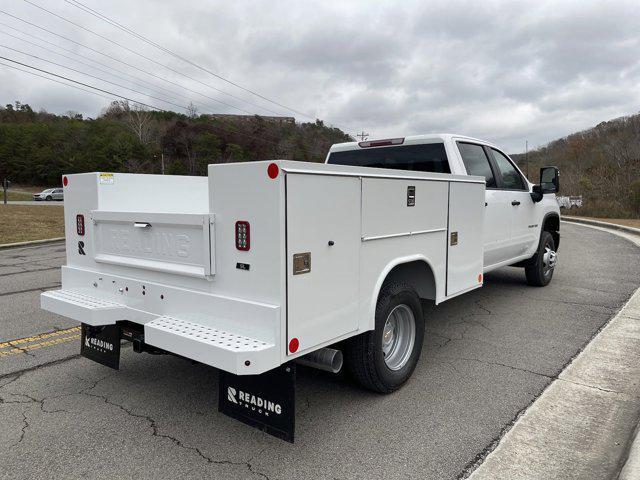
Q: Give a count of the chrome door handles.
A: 3